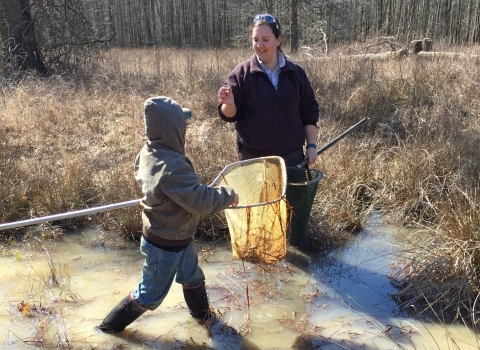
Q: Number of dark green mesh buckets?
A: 1